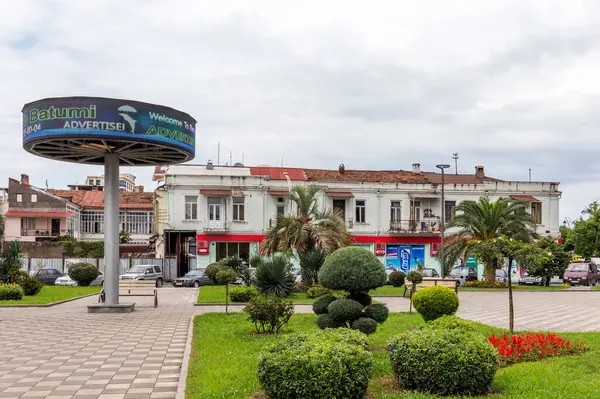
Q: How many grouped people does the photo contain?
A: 0